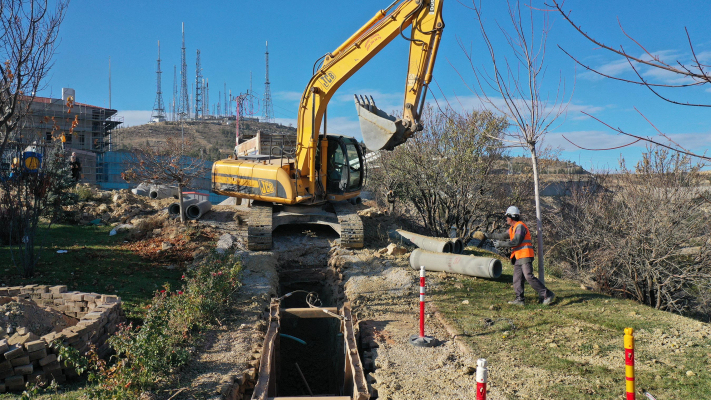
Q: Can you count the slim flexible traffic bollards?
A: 3